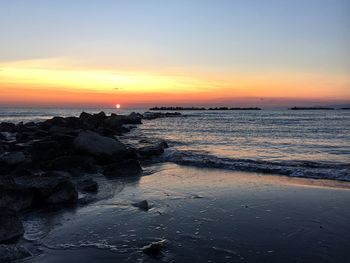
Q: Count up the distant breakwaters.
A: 2